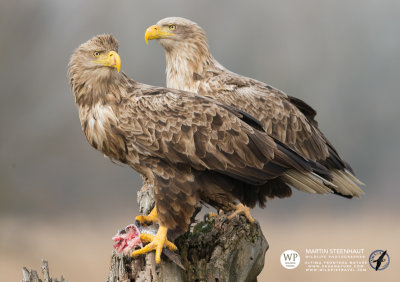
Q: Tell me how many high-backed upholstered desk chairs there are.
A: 0